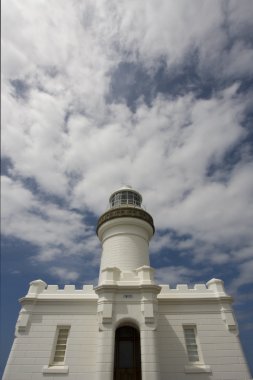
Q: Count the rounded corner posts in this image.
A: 4